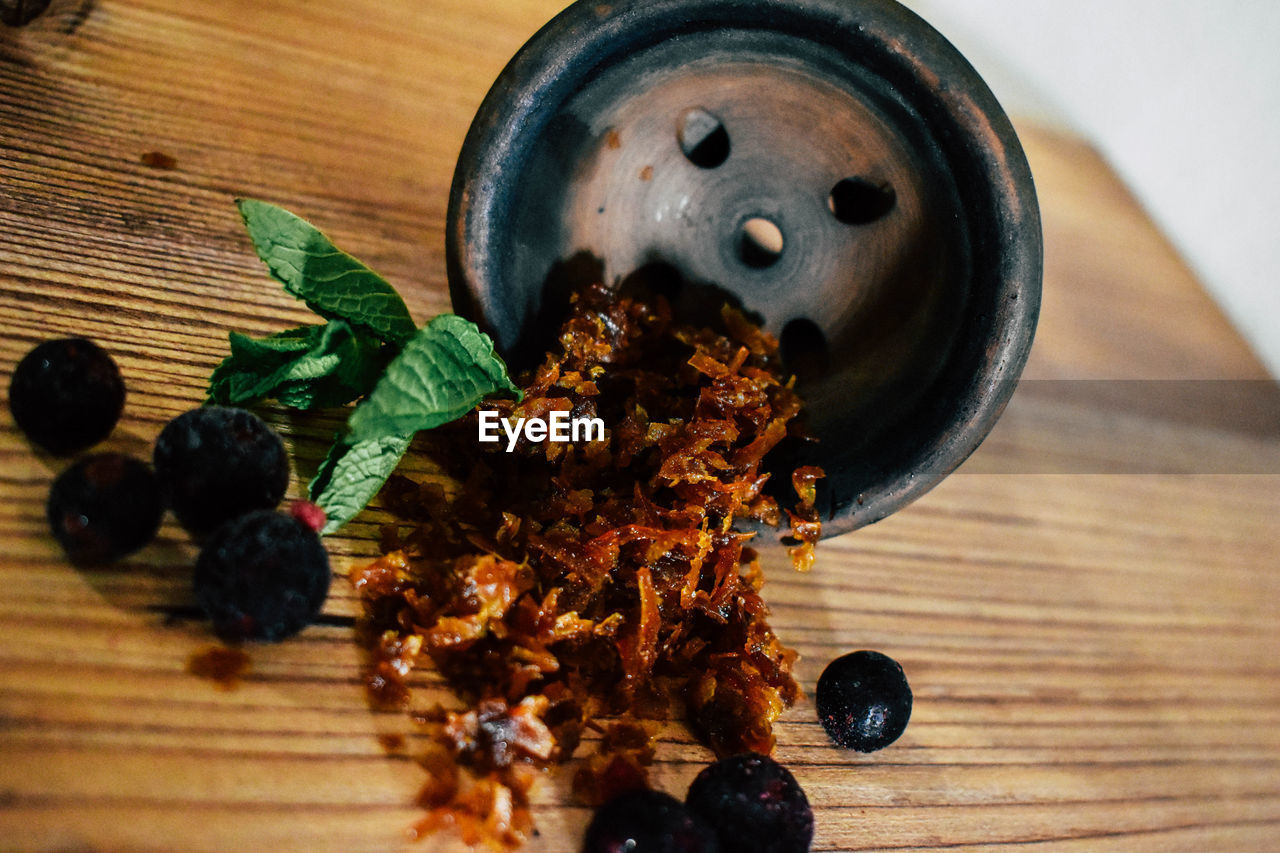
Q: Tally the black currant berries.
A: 7